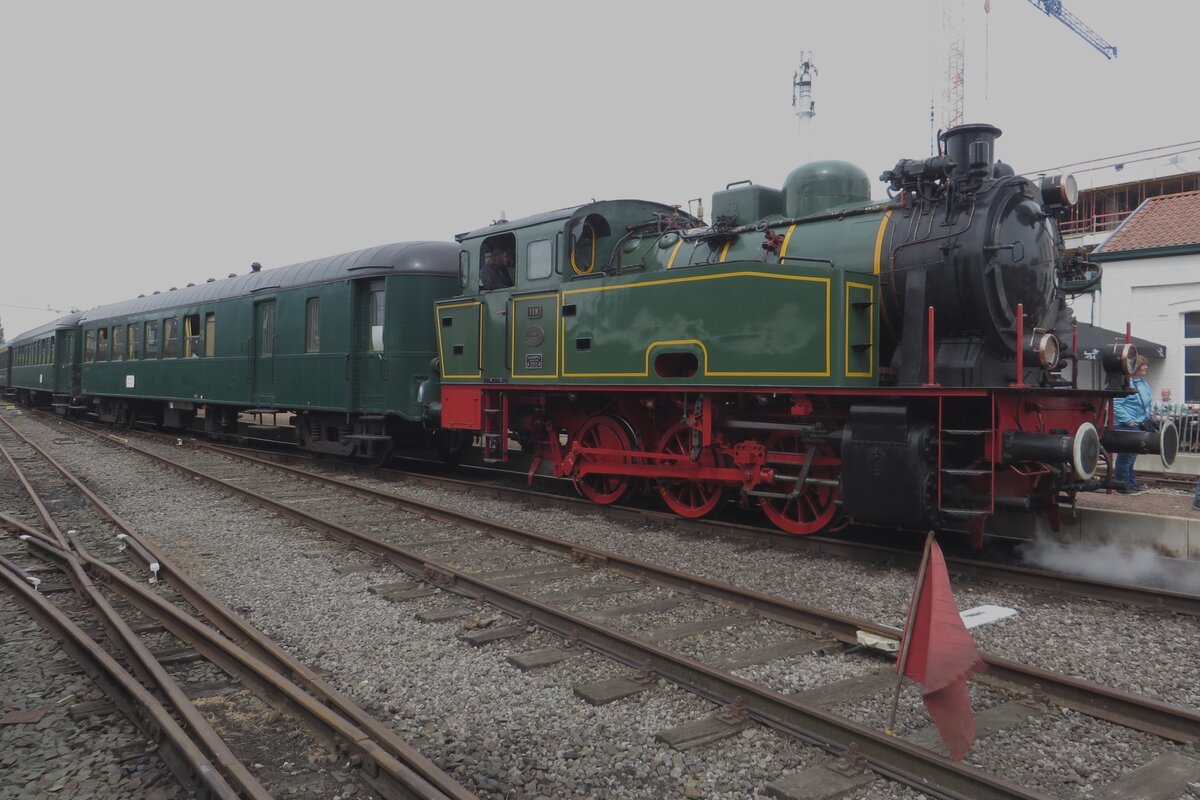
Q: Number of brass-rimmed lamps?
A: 3